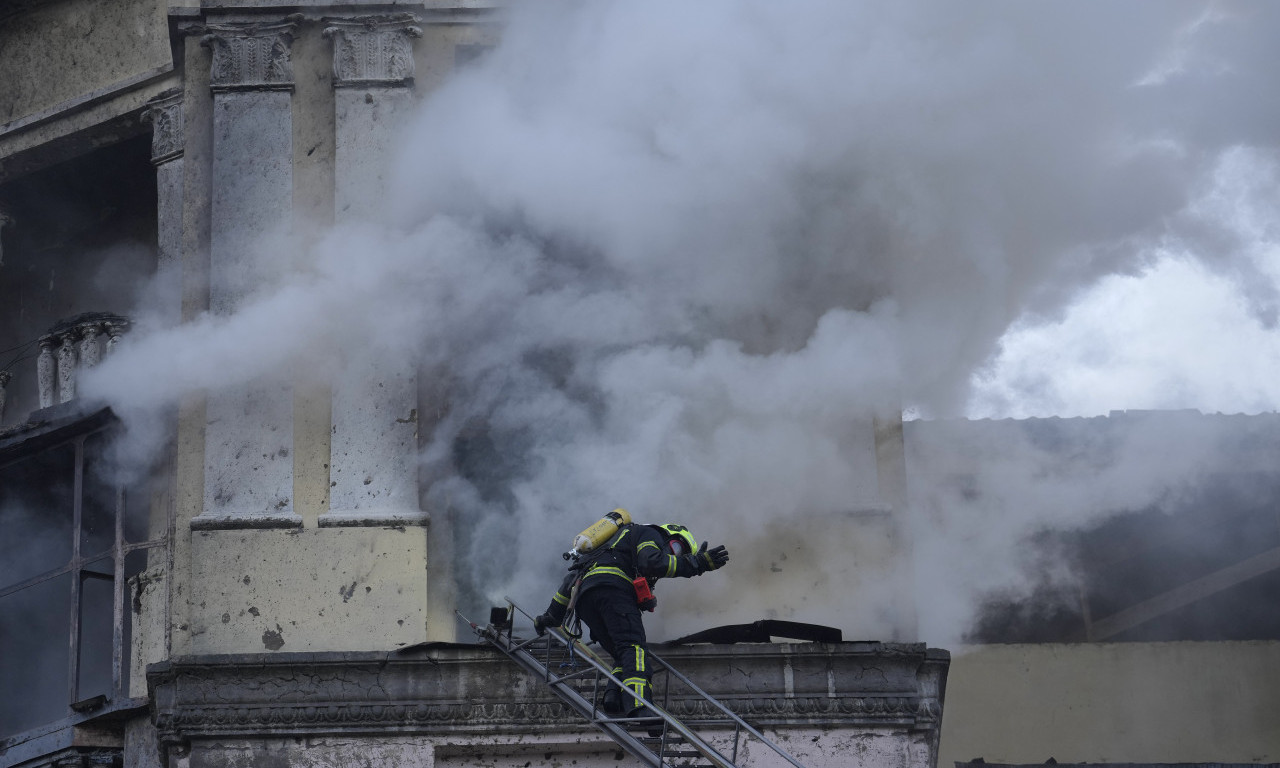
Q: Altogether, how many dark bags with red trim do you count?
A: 0